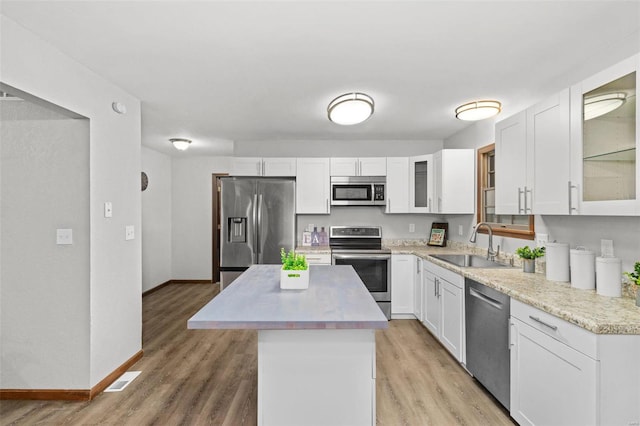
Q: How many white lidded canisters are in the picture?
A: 3